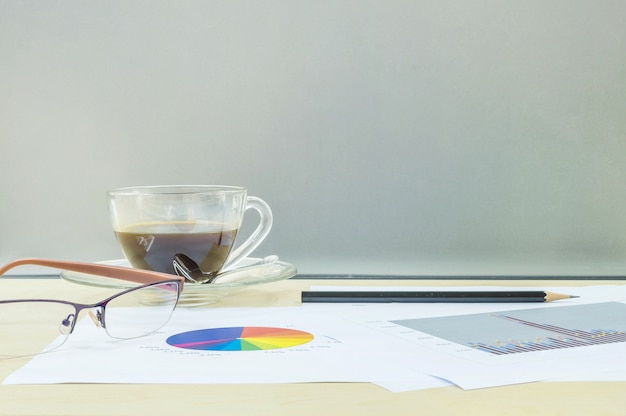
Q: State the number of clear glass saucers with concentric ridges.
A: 1